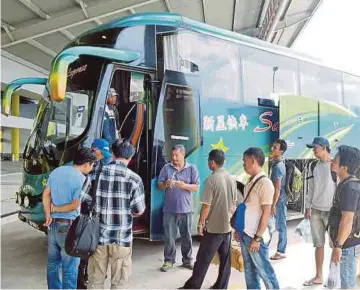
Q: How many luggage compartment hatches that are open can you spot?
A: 2